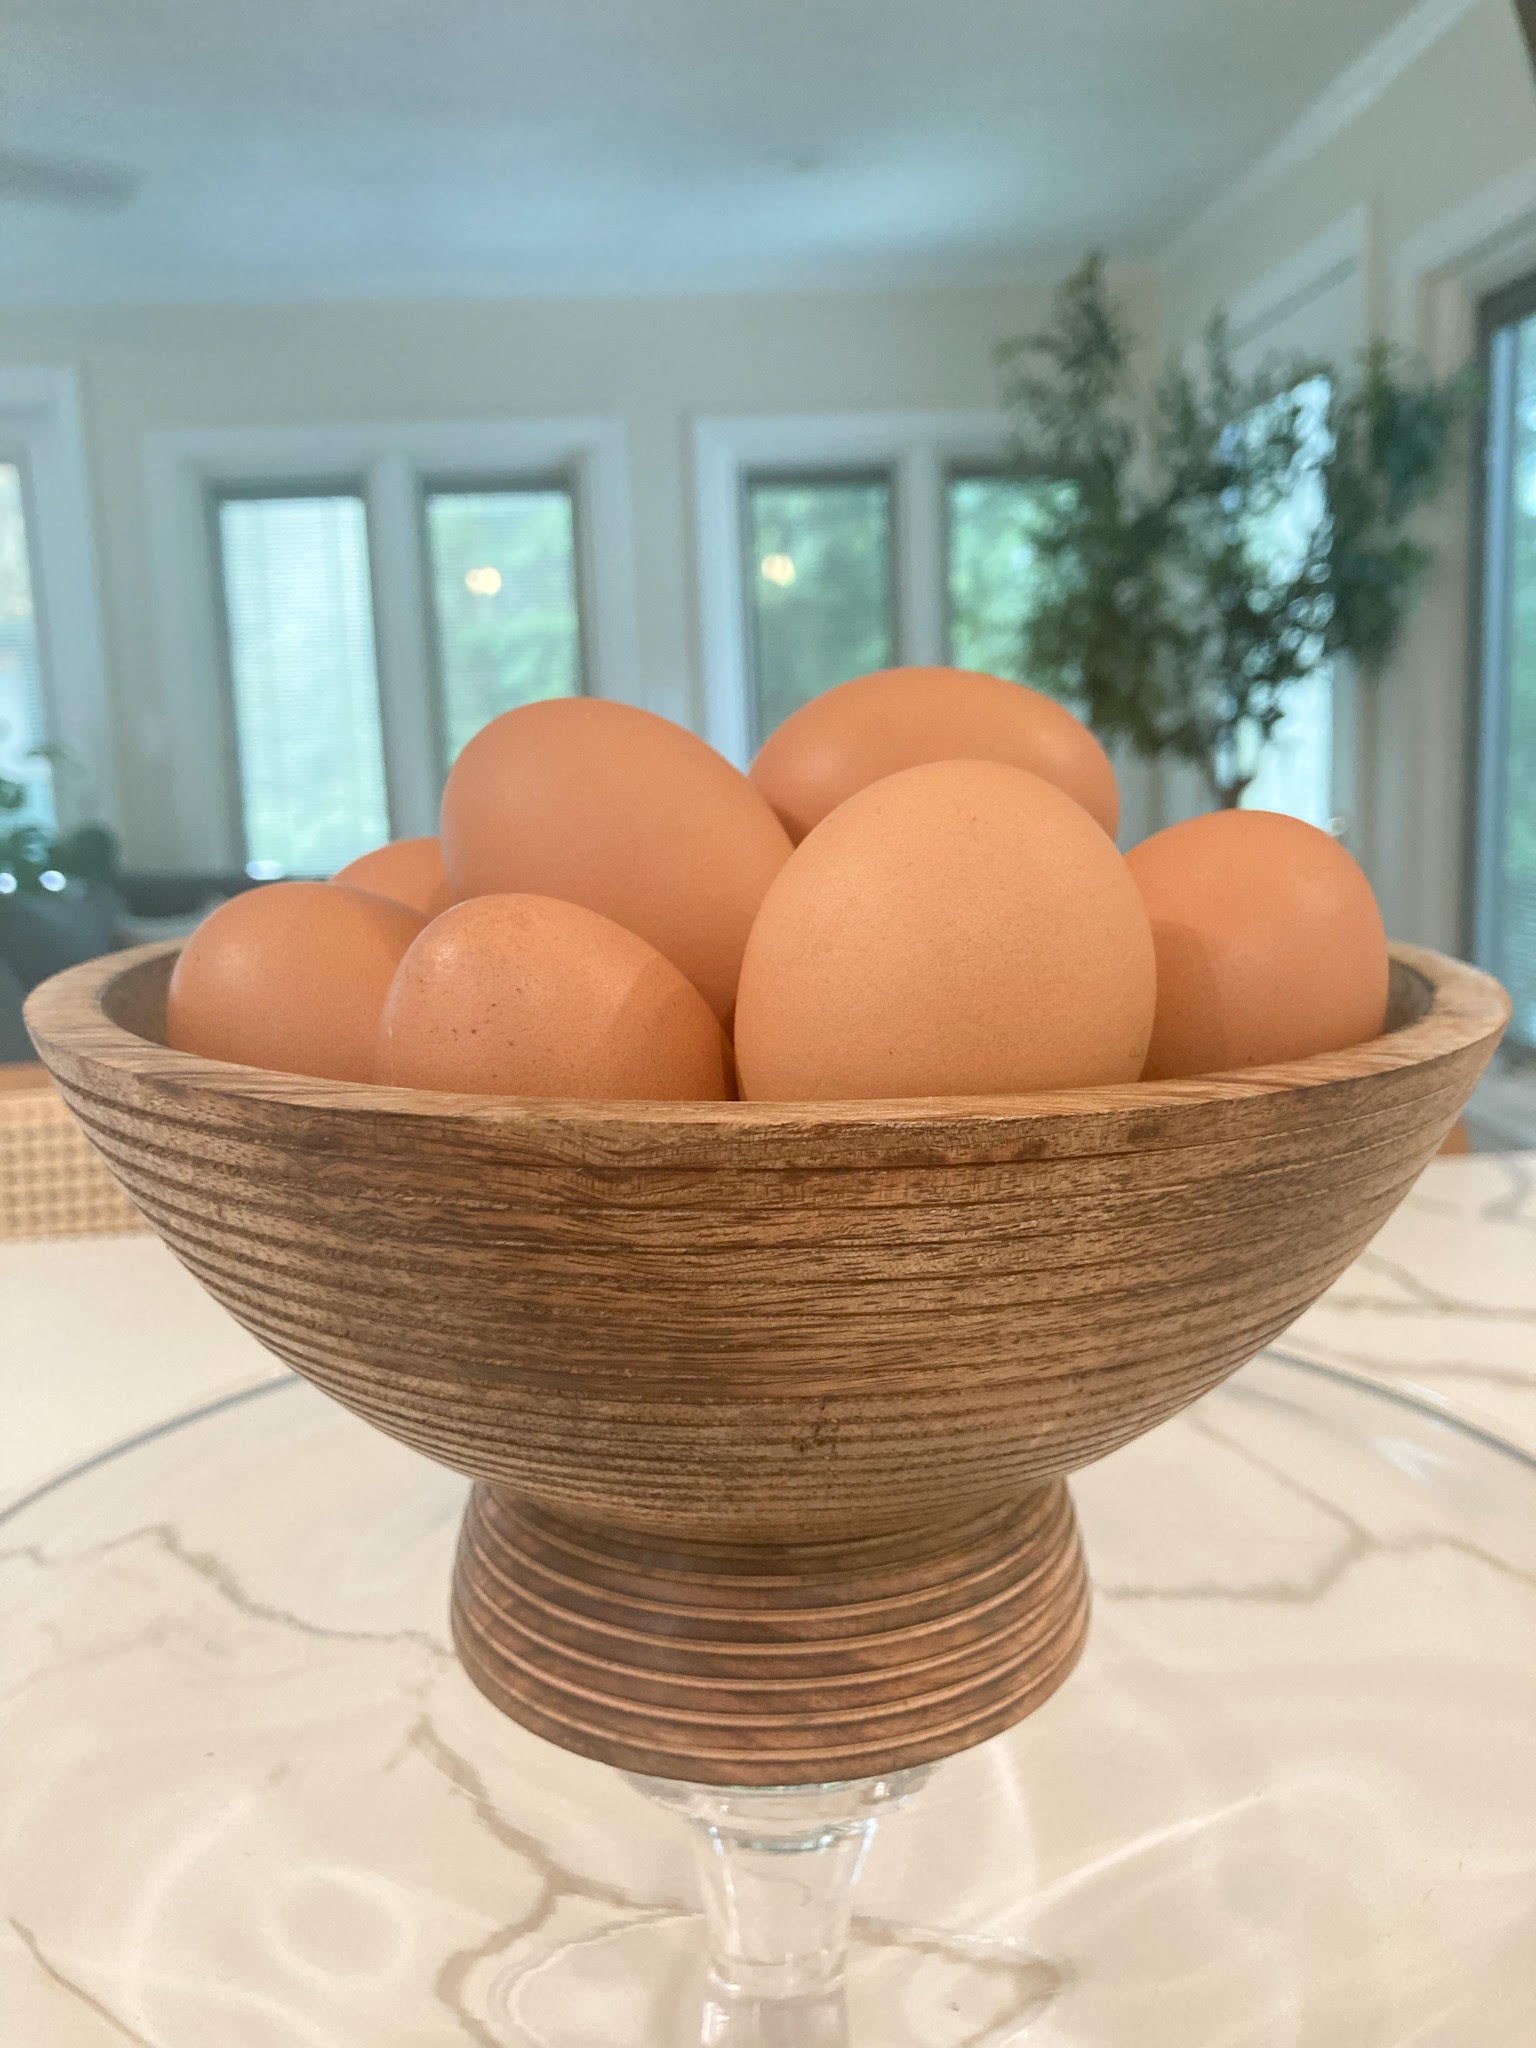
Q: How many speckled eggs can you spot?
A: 1